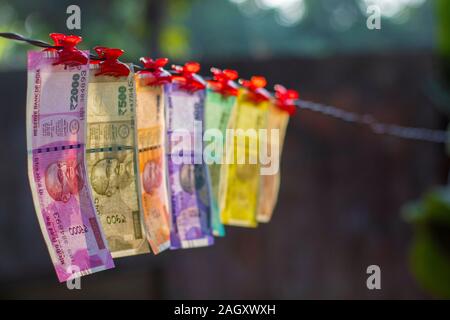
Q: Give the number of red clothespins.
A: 7